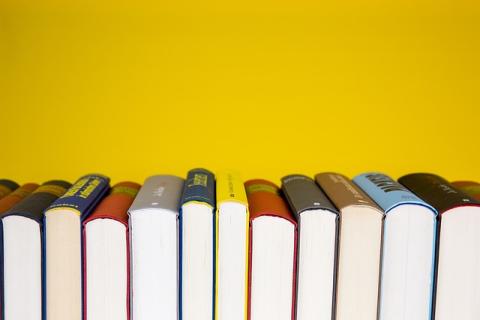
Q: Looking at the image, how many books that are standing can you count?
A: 11